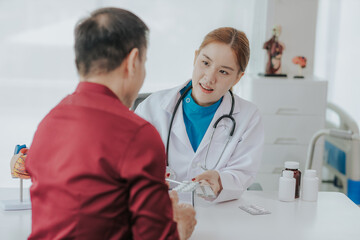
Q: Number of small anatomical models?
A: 3